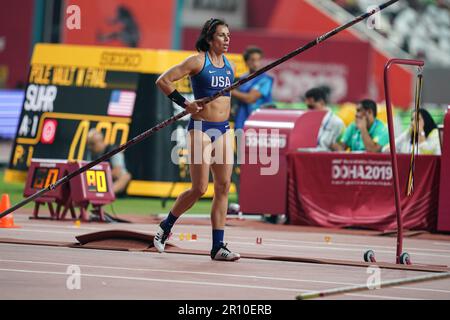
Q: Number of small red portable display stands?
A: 2